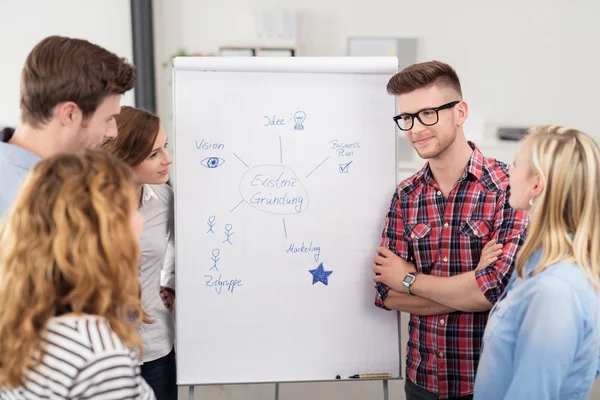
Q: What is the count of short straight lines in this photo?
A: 5